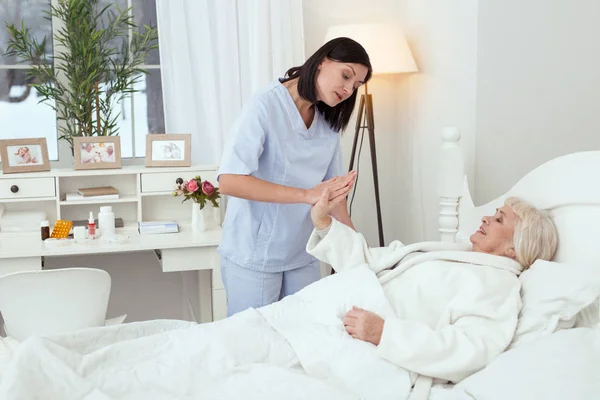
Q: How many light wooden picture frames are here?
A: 3